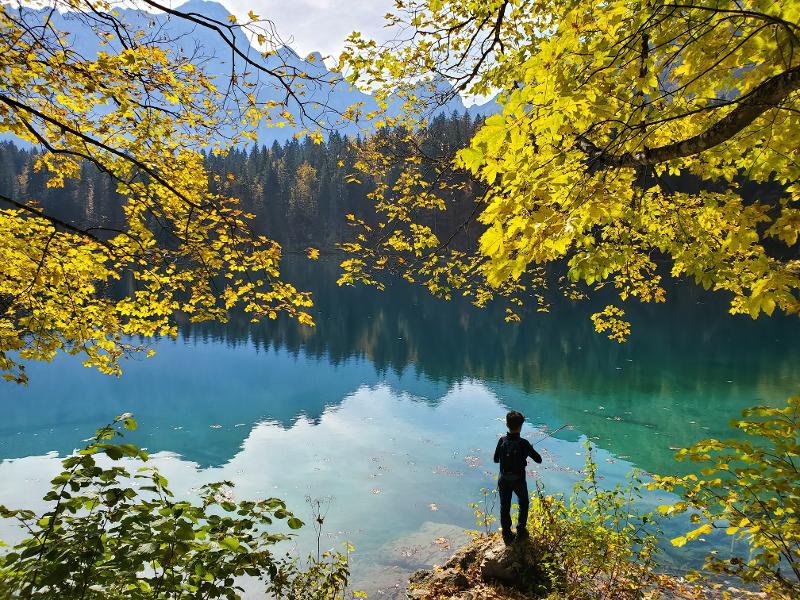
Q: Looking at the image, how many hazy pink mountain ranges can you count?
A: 0